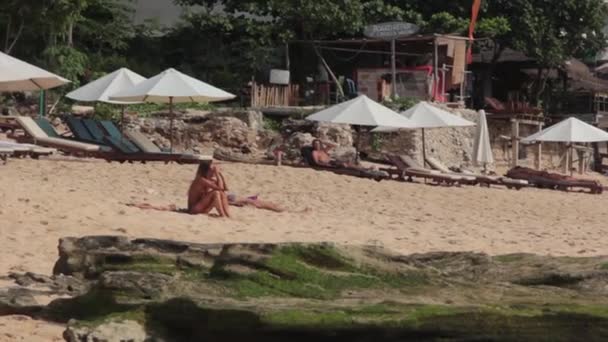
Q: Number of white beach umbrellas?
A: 7